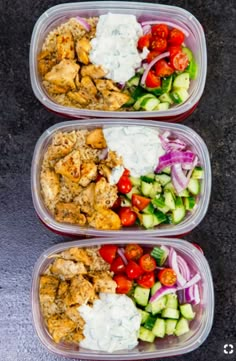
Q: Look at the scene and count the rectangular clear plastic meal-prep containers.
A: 3